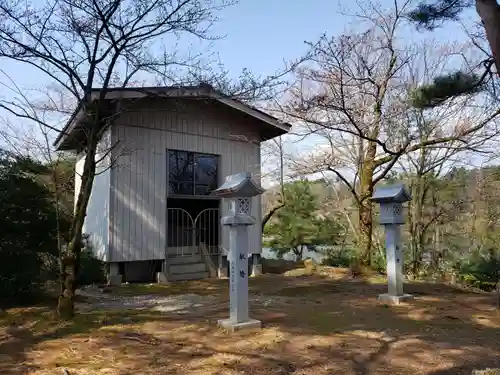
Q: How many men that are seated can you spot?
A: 0